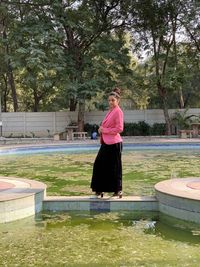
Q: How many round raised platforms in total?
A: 2